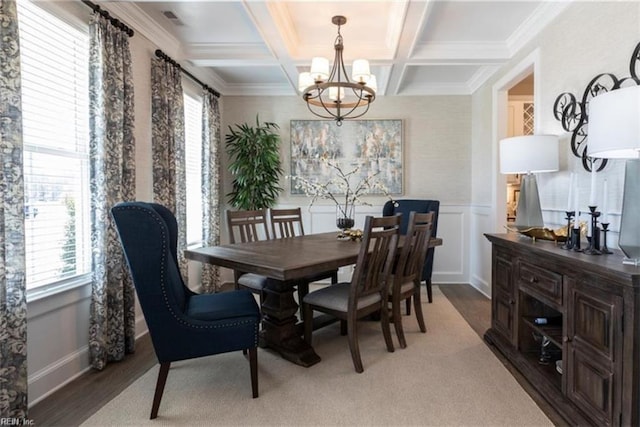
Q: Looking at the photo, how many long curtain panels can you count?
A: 4